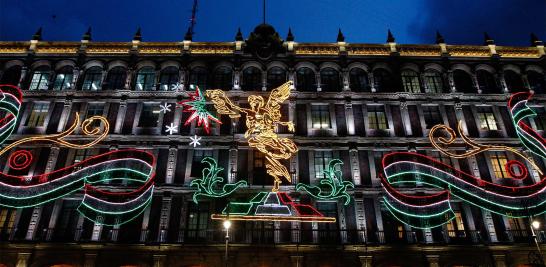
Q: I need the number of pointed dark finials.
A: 11